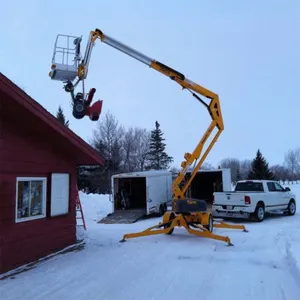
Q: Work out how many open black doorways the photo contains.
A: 2